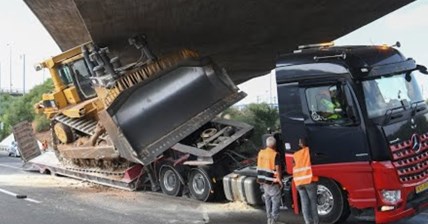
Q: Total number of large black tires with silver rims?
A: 3